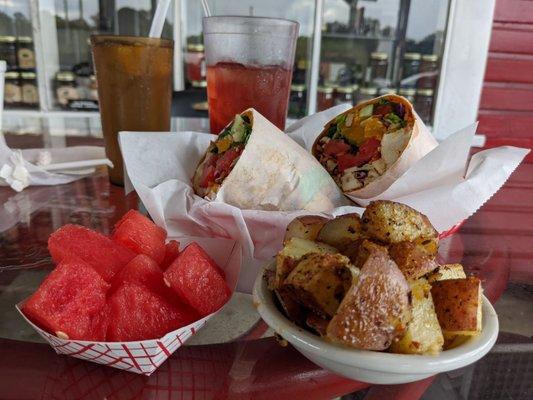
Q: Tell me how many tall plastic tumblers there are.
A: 2